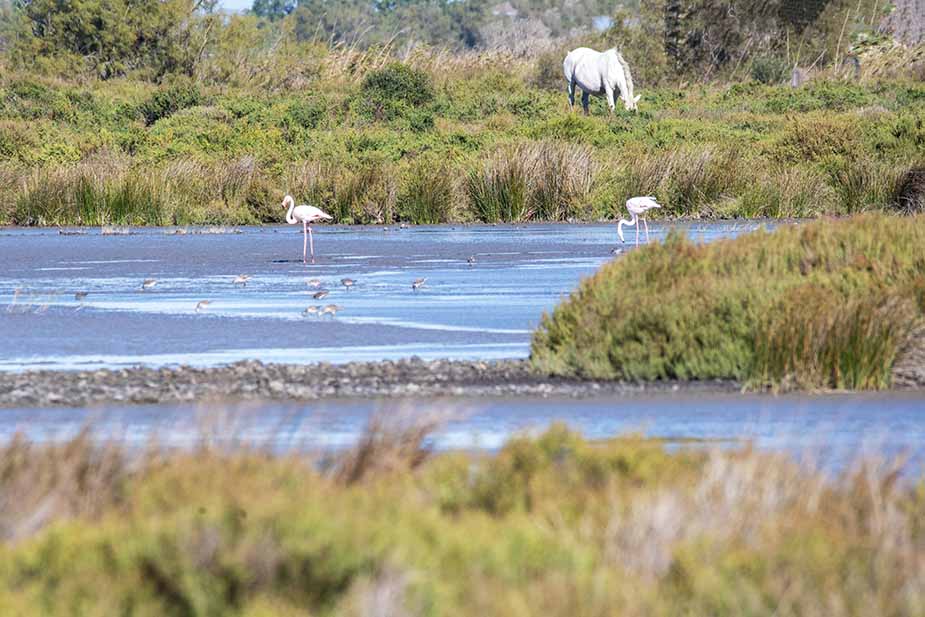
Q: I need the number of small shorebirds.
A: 12